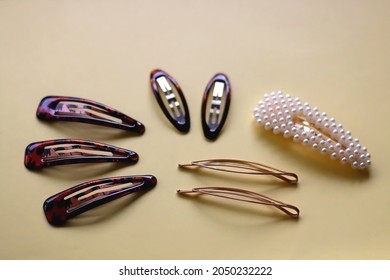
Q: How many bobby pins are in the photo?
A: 2